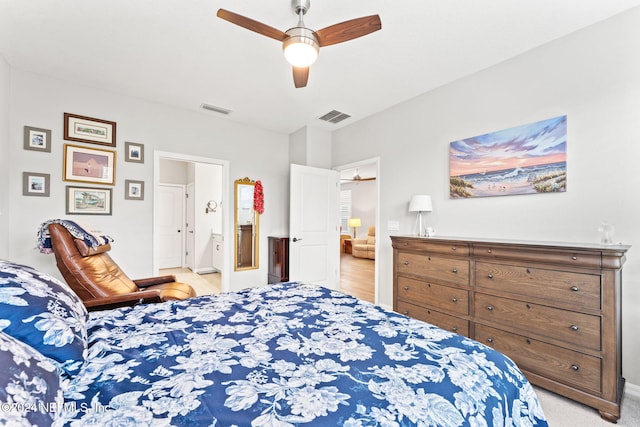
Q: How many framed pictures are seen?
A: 7